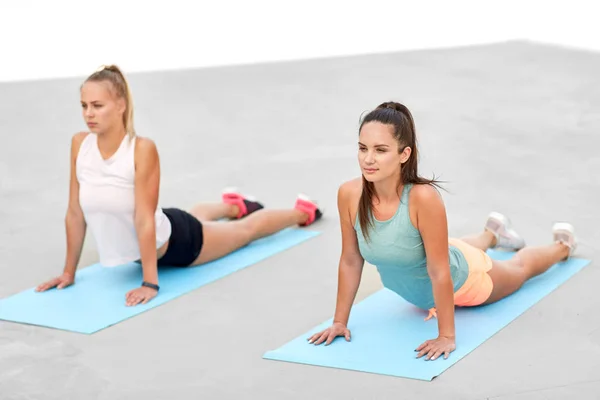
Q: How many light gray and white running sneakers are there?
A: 2